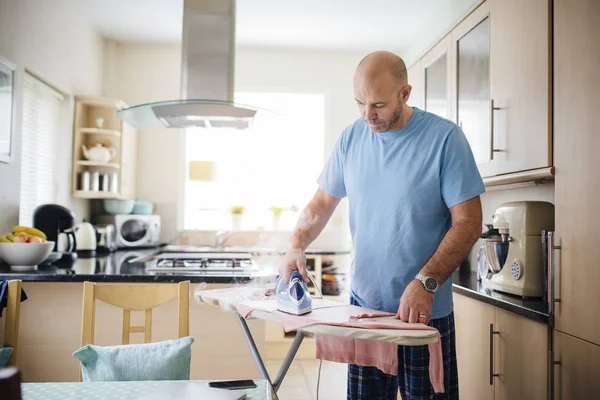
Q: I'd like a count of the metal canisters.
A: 4